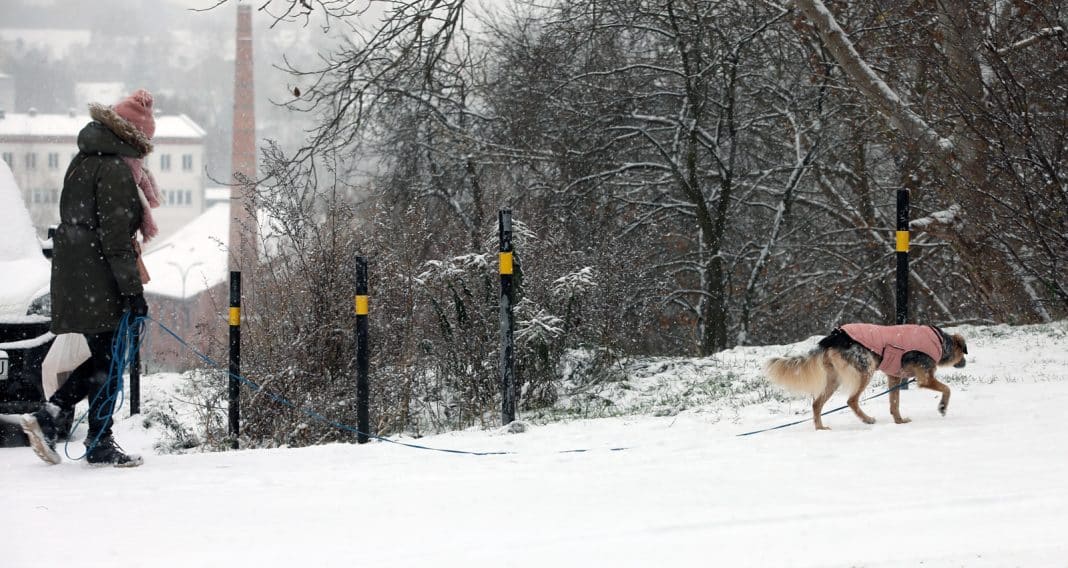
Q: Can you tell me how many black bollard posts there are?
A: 5